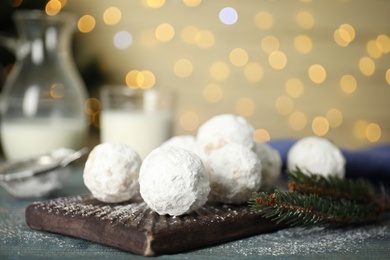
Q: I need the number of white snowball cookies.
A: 7